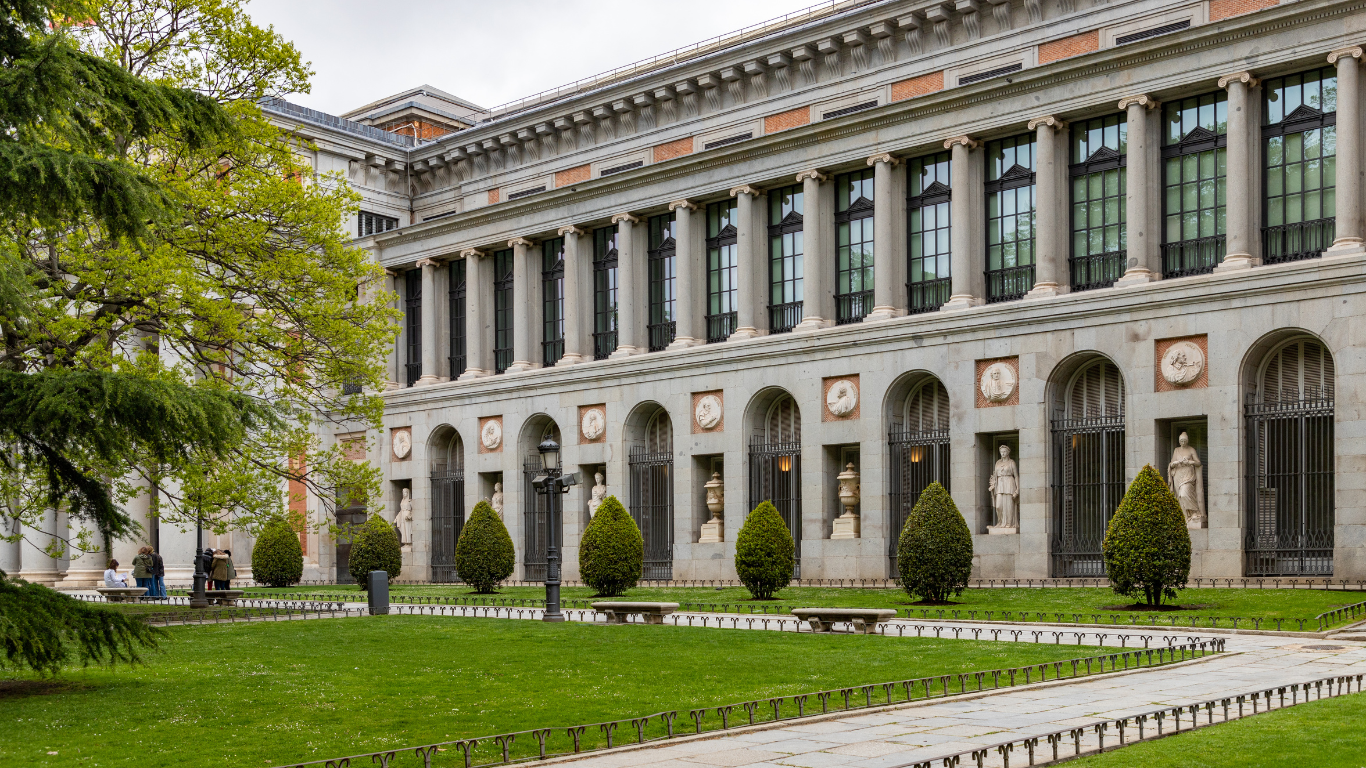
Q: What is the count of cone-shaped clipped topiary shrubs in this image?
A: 7